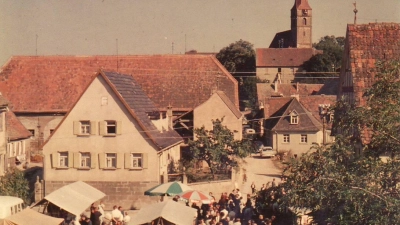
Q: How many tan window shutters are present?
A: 12